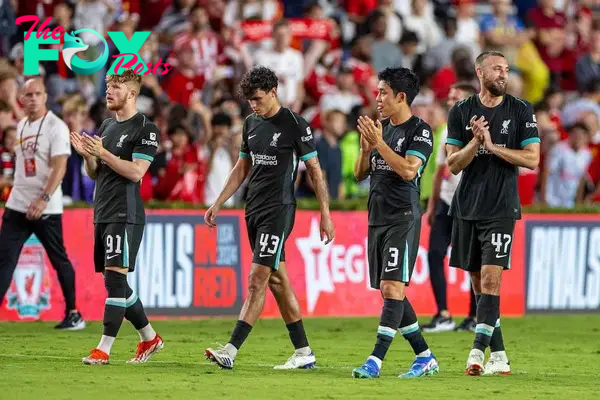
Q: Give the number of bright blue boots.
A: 2